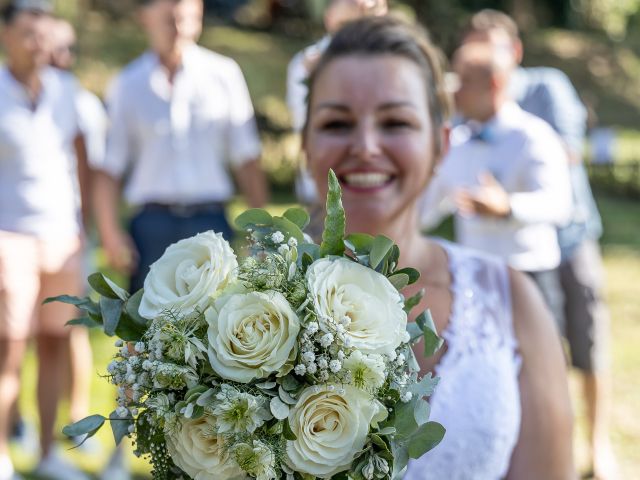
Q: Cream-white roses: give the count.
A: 5